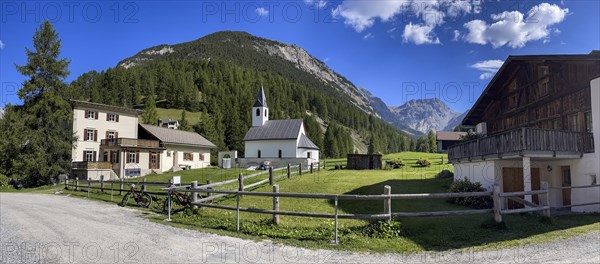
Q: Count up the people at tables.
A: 0